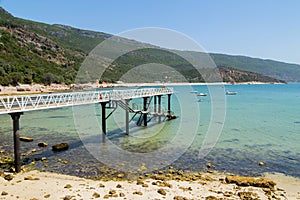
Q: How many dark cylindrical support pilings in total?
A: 7